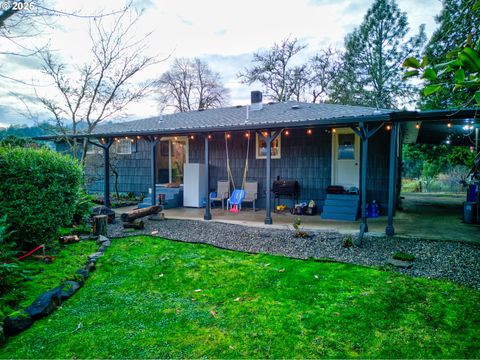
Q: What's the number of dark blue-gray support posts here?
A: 6